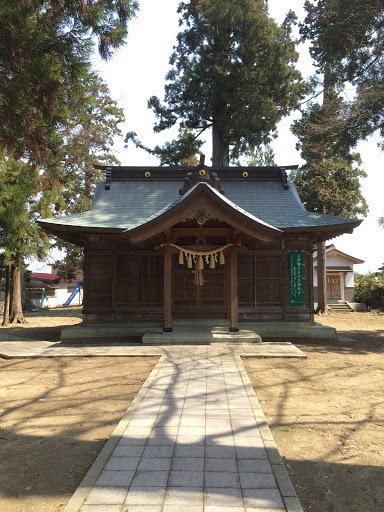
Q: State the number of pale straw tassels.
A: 5